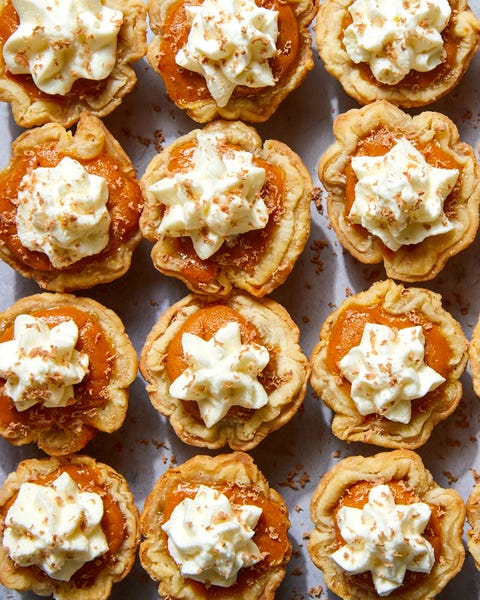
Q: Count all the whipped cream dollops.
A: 12